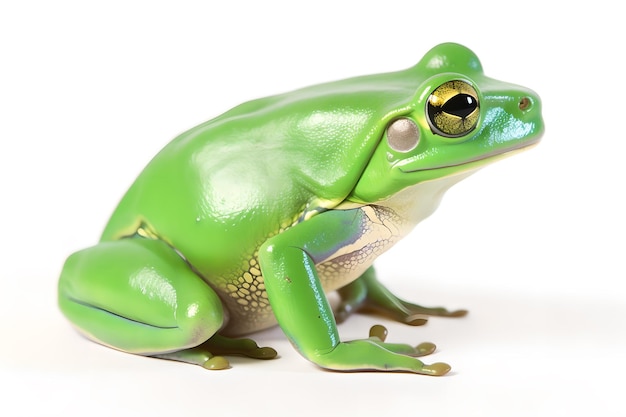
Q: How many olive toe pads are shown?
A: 7